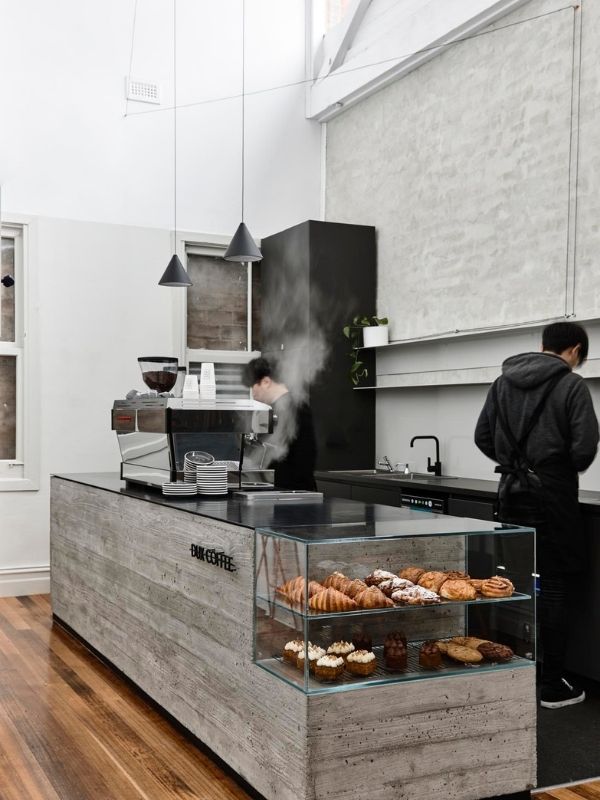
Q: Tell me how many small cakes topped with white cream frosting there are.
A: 5